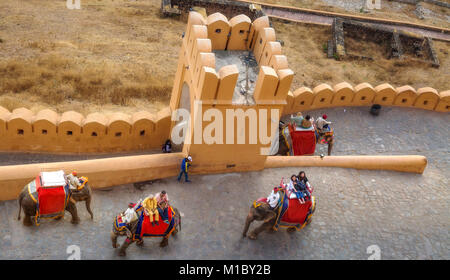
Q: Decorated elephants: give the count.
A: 4